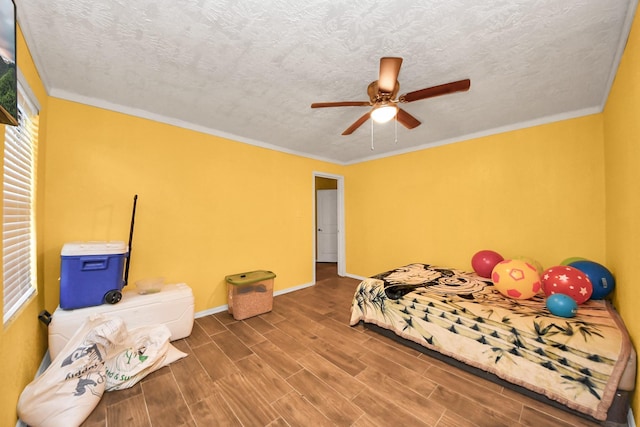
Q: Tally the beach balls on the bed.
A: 7